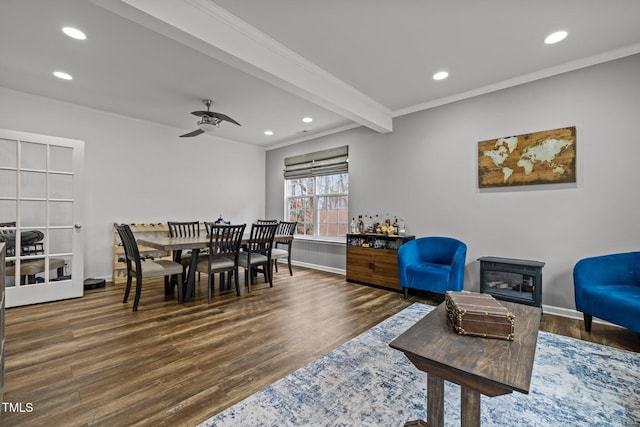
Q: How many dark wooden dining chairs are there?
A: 7